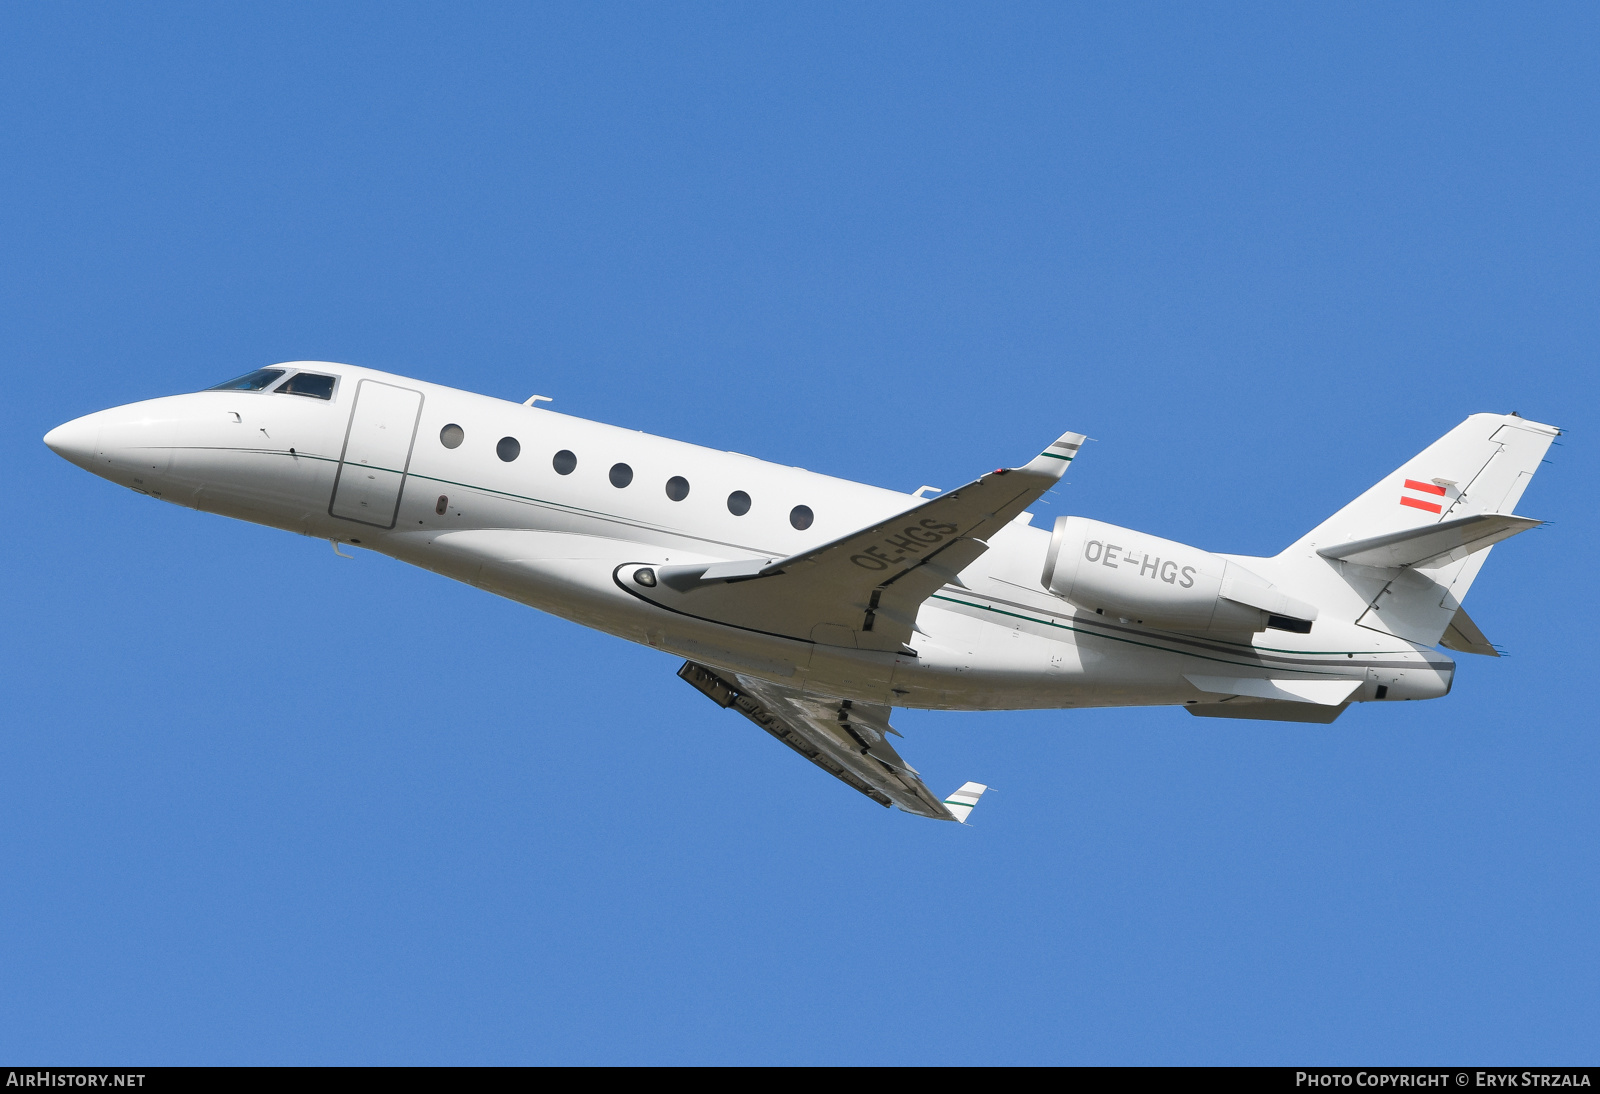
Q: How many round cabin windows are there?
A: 7